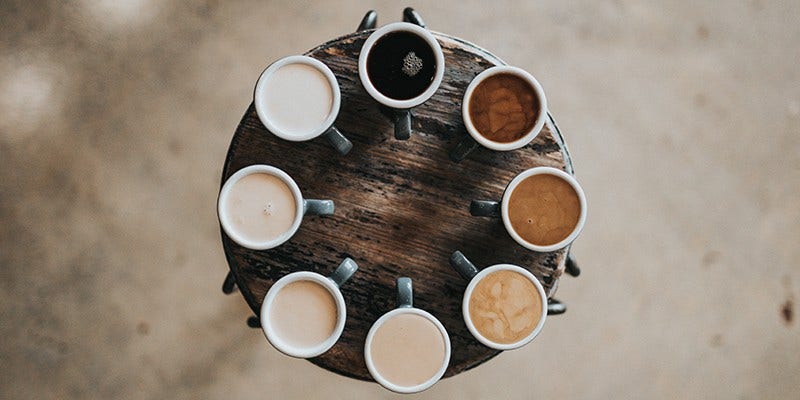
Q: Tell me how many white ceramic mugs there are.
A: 8